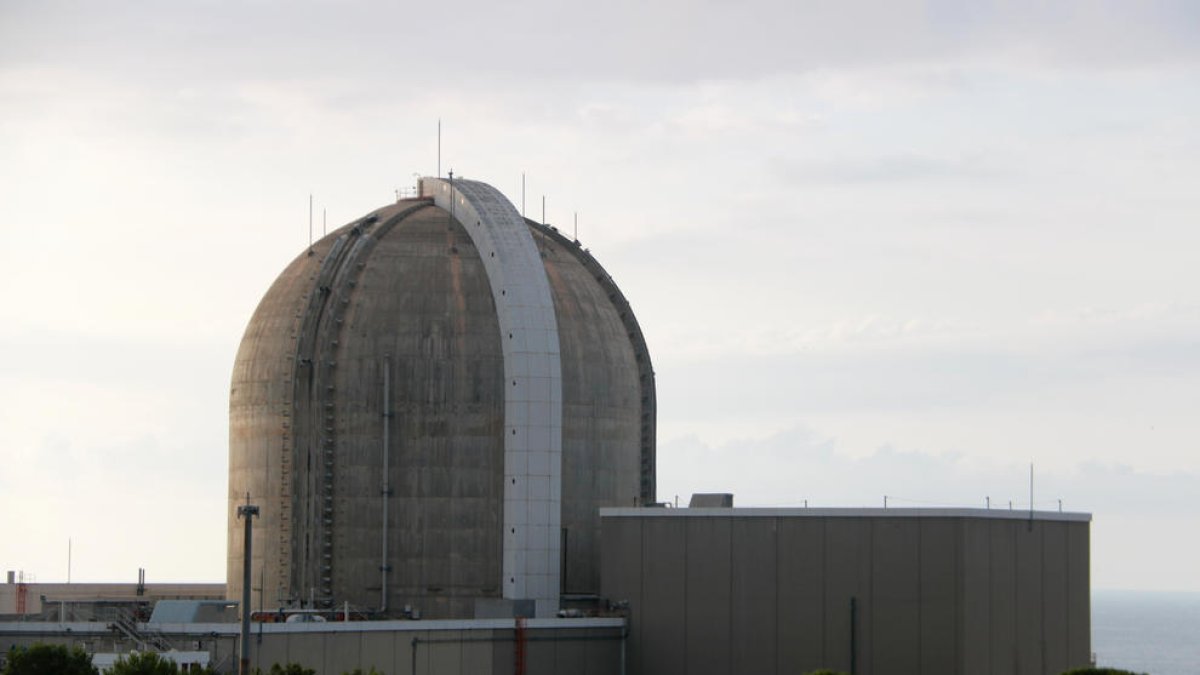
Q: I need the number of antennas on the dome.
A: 7